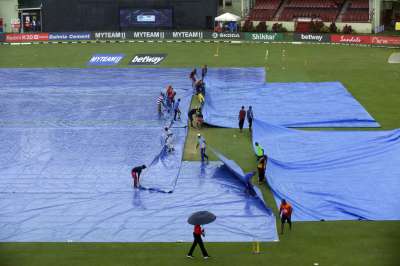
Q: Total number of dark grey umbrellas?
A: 1